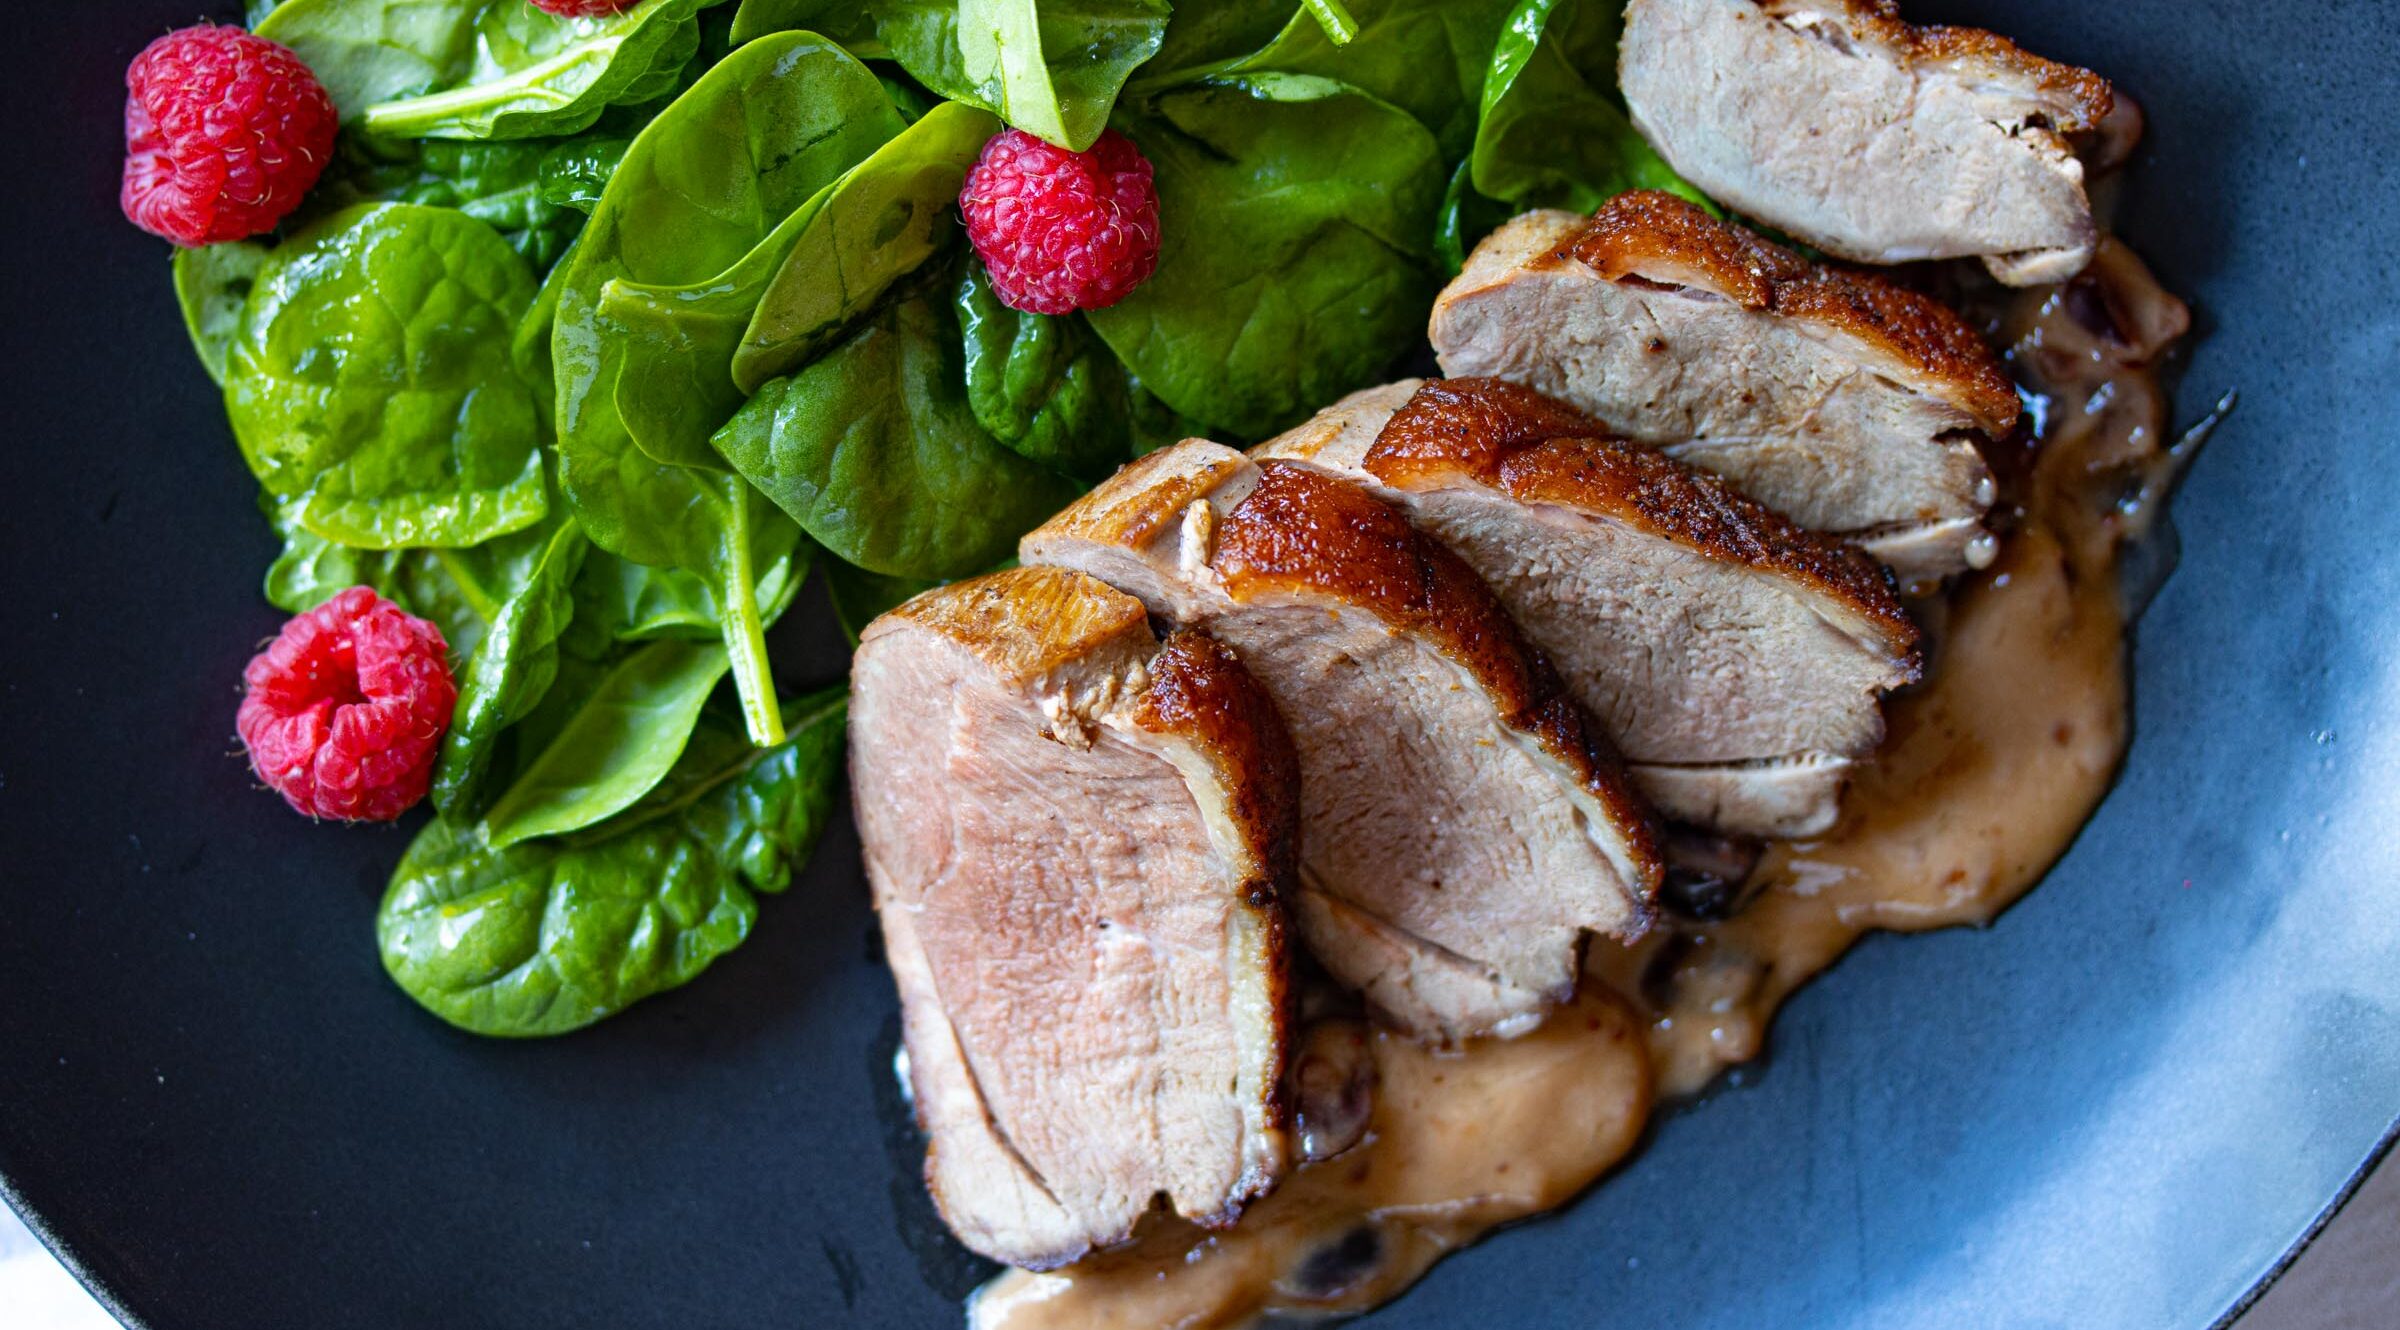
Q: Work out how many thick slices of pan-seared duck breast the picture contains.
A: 5